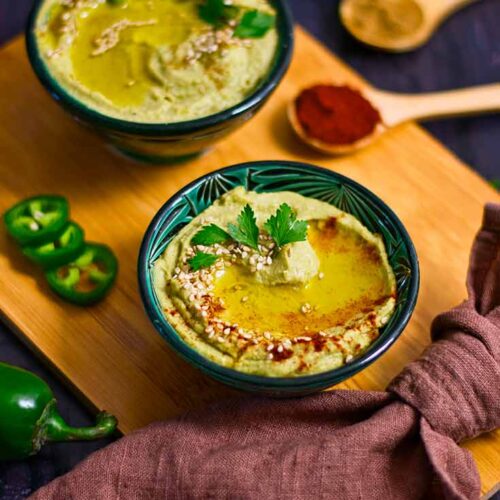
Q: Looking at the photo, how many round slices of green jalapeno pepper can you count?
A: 3